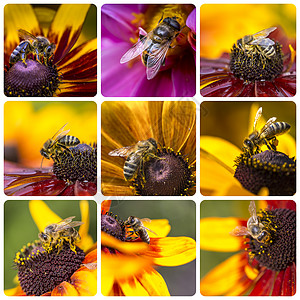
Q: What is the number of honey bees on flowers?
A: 9